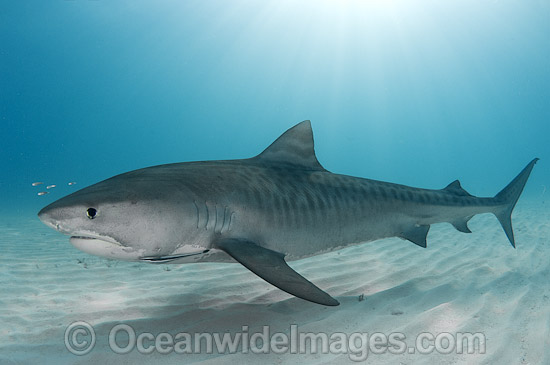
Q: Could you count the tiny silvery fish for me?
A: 4